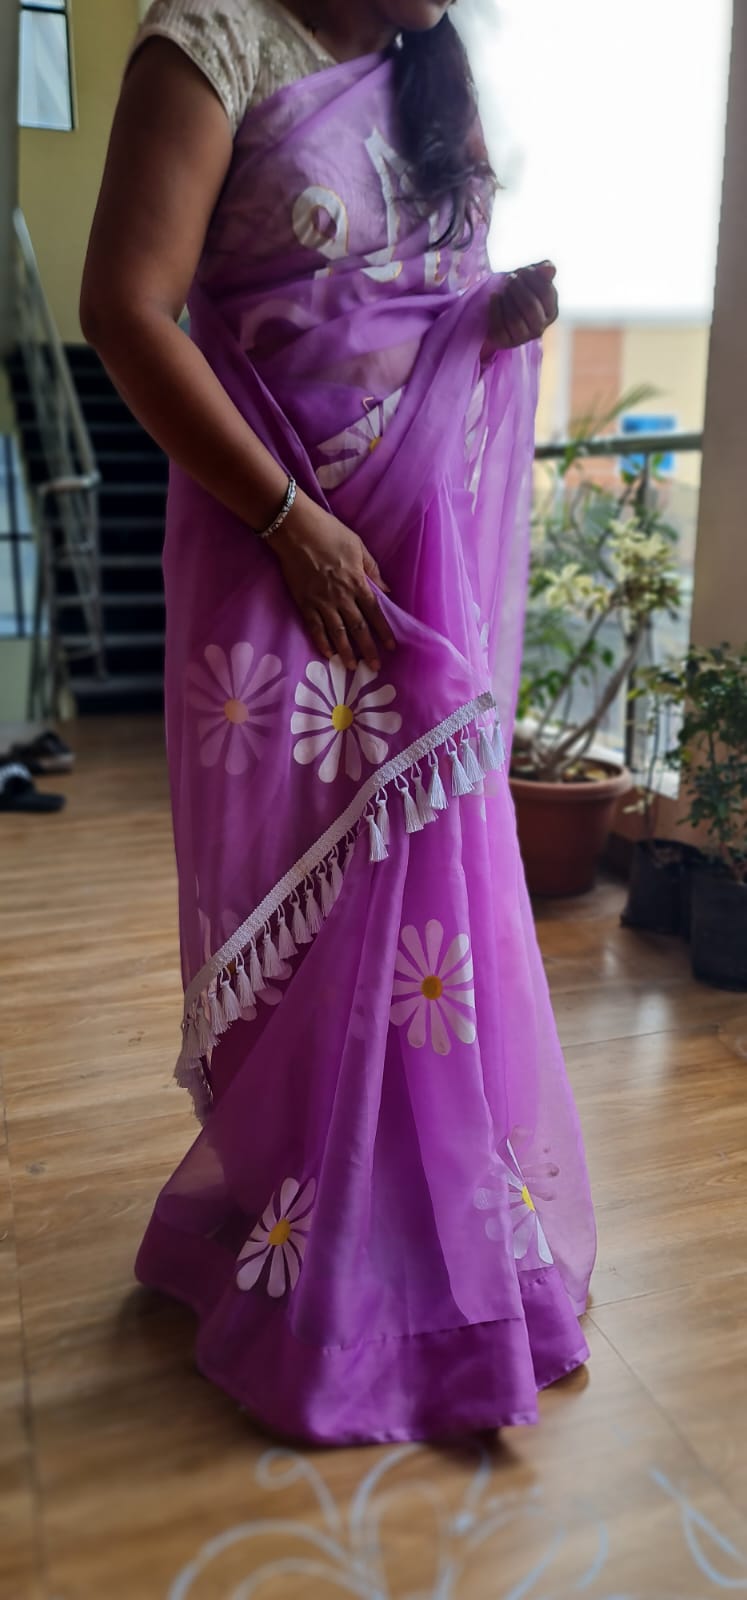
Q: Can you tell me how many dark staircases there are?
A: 1